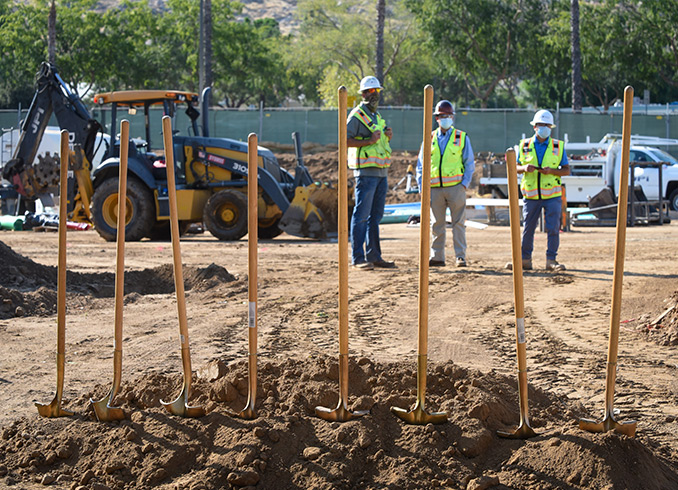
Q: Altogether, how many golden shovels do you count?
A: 8